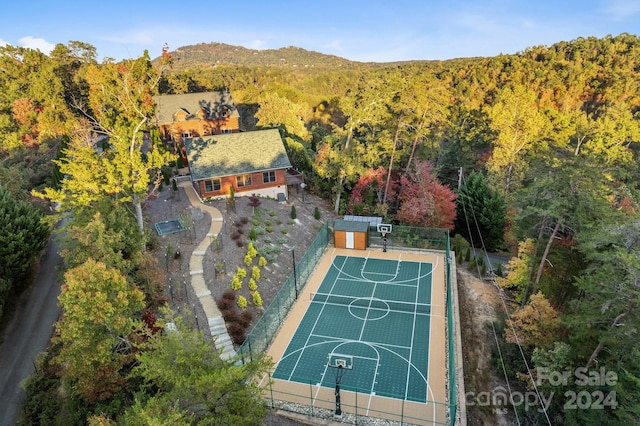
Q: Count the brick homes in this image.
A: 2